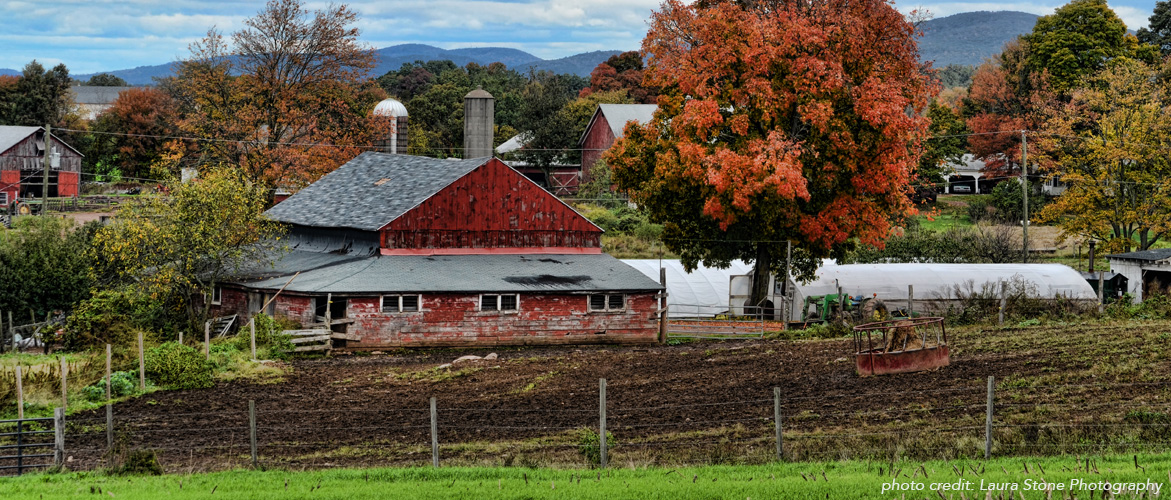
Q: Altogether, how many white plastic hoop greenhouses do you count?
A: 2